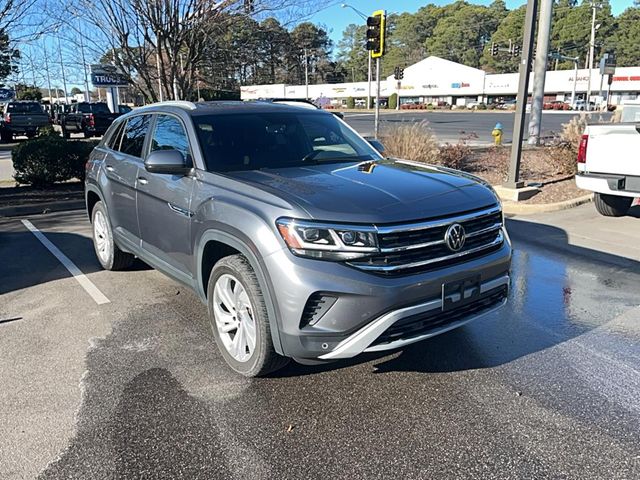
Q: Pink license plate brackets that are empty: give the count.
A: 0